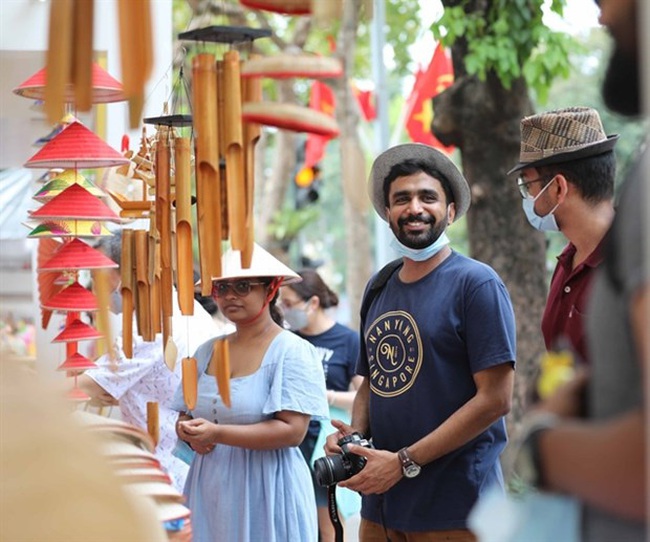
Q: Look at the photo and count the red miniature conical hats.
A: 8